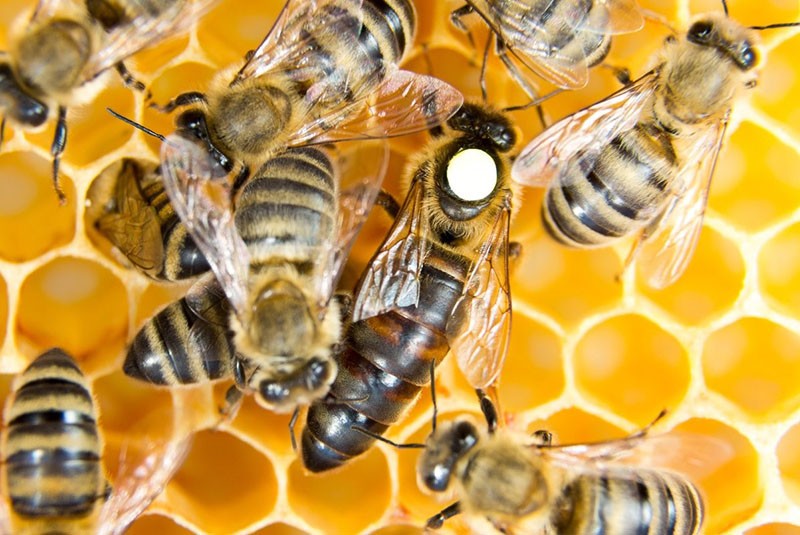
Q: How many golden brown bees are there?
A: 9